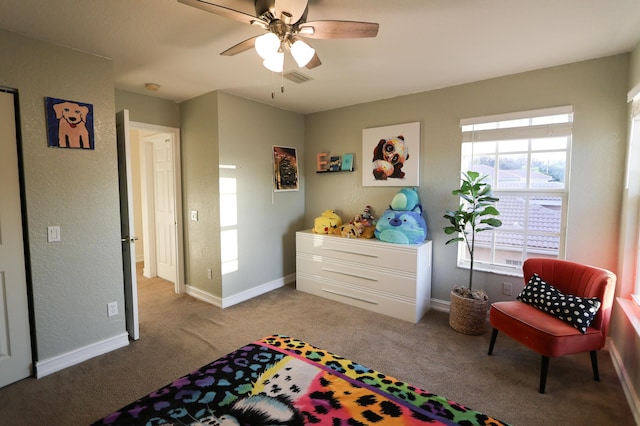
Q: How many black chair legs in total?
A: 3